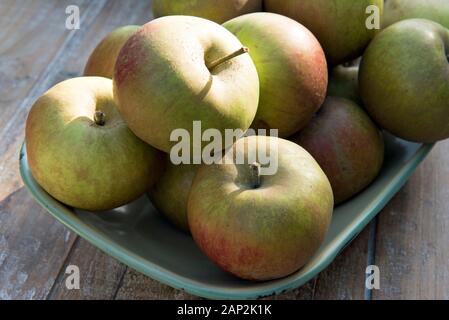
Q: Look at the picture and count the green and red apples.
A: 12